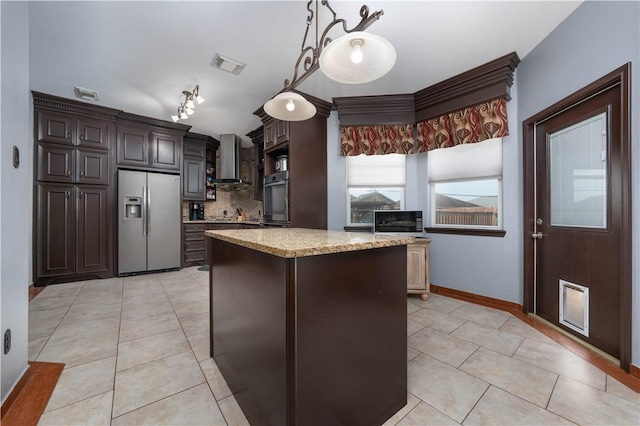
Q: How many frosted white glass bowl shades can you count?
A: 2